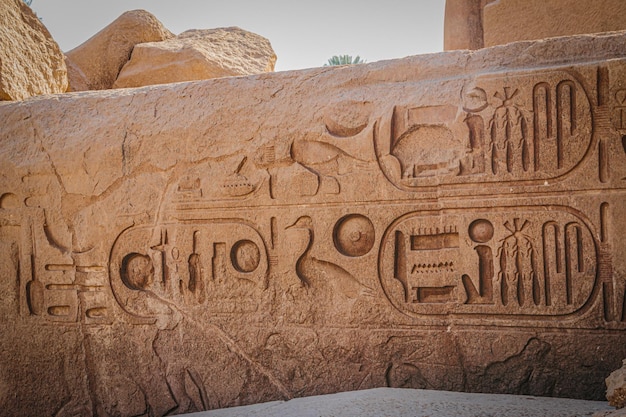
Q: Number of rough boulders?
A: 3